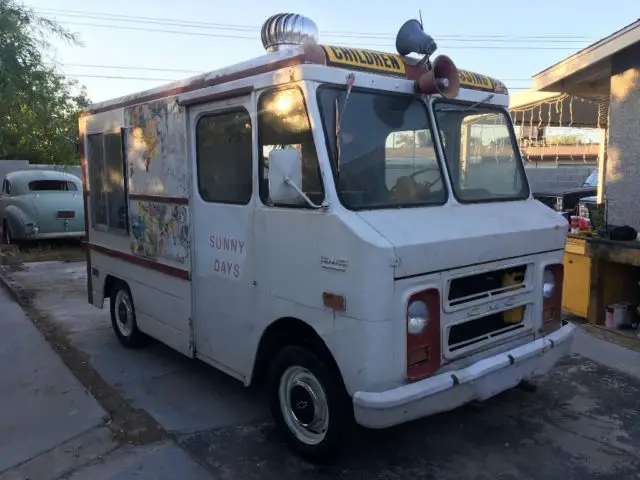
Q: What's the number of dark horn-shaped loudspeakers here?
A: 2